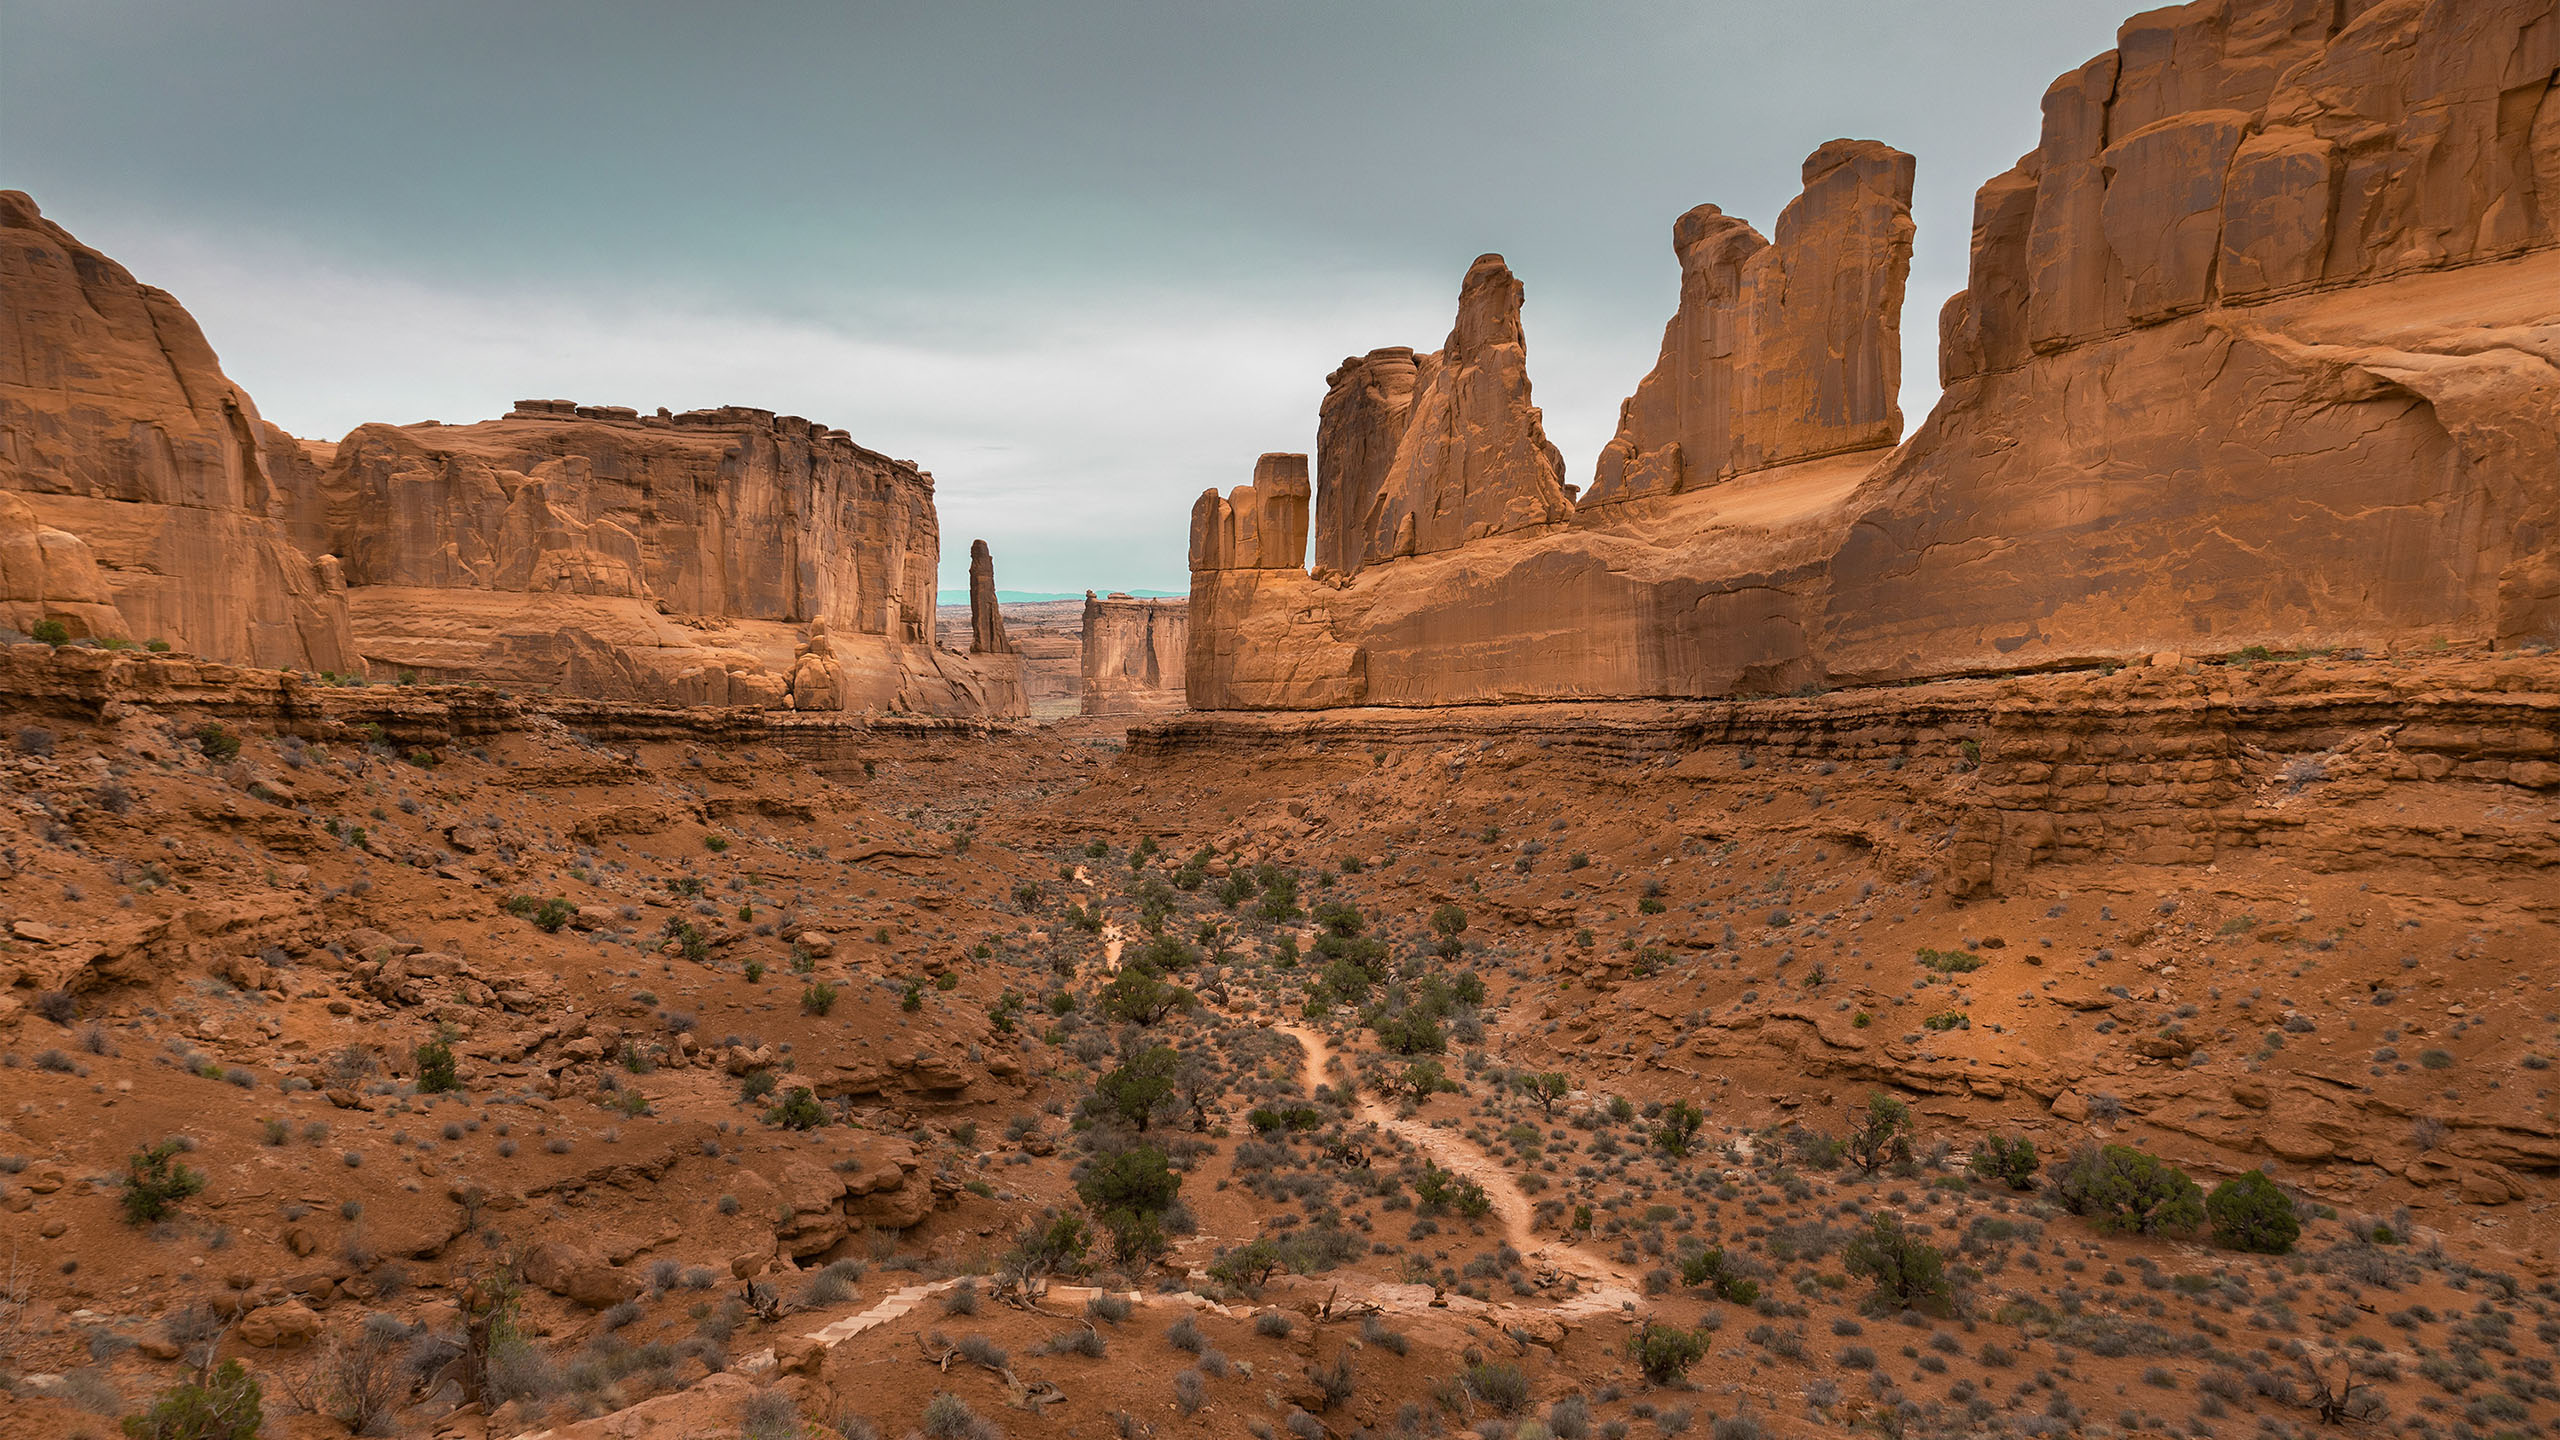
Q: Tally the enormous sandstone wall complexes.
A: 2